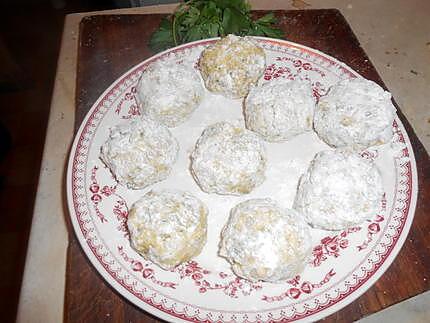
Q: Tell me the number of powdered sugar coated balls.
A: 9